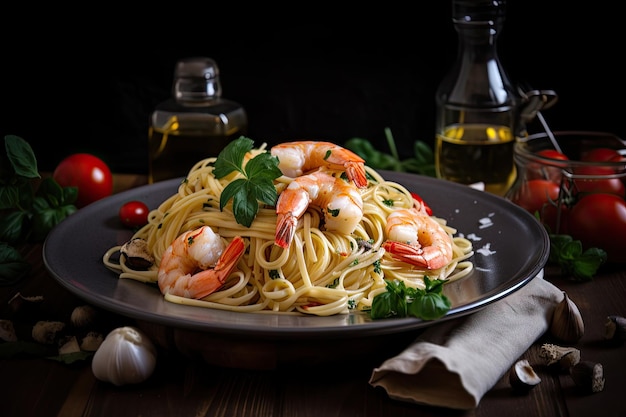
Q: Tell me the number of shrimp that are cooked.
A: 4